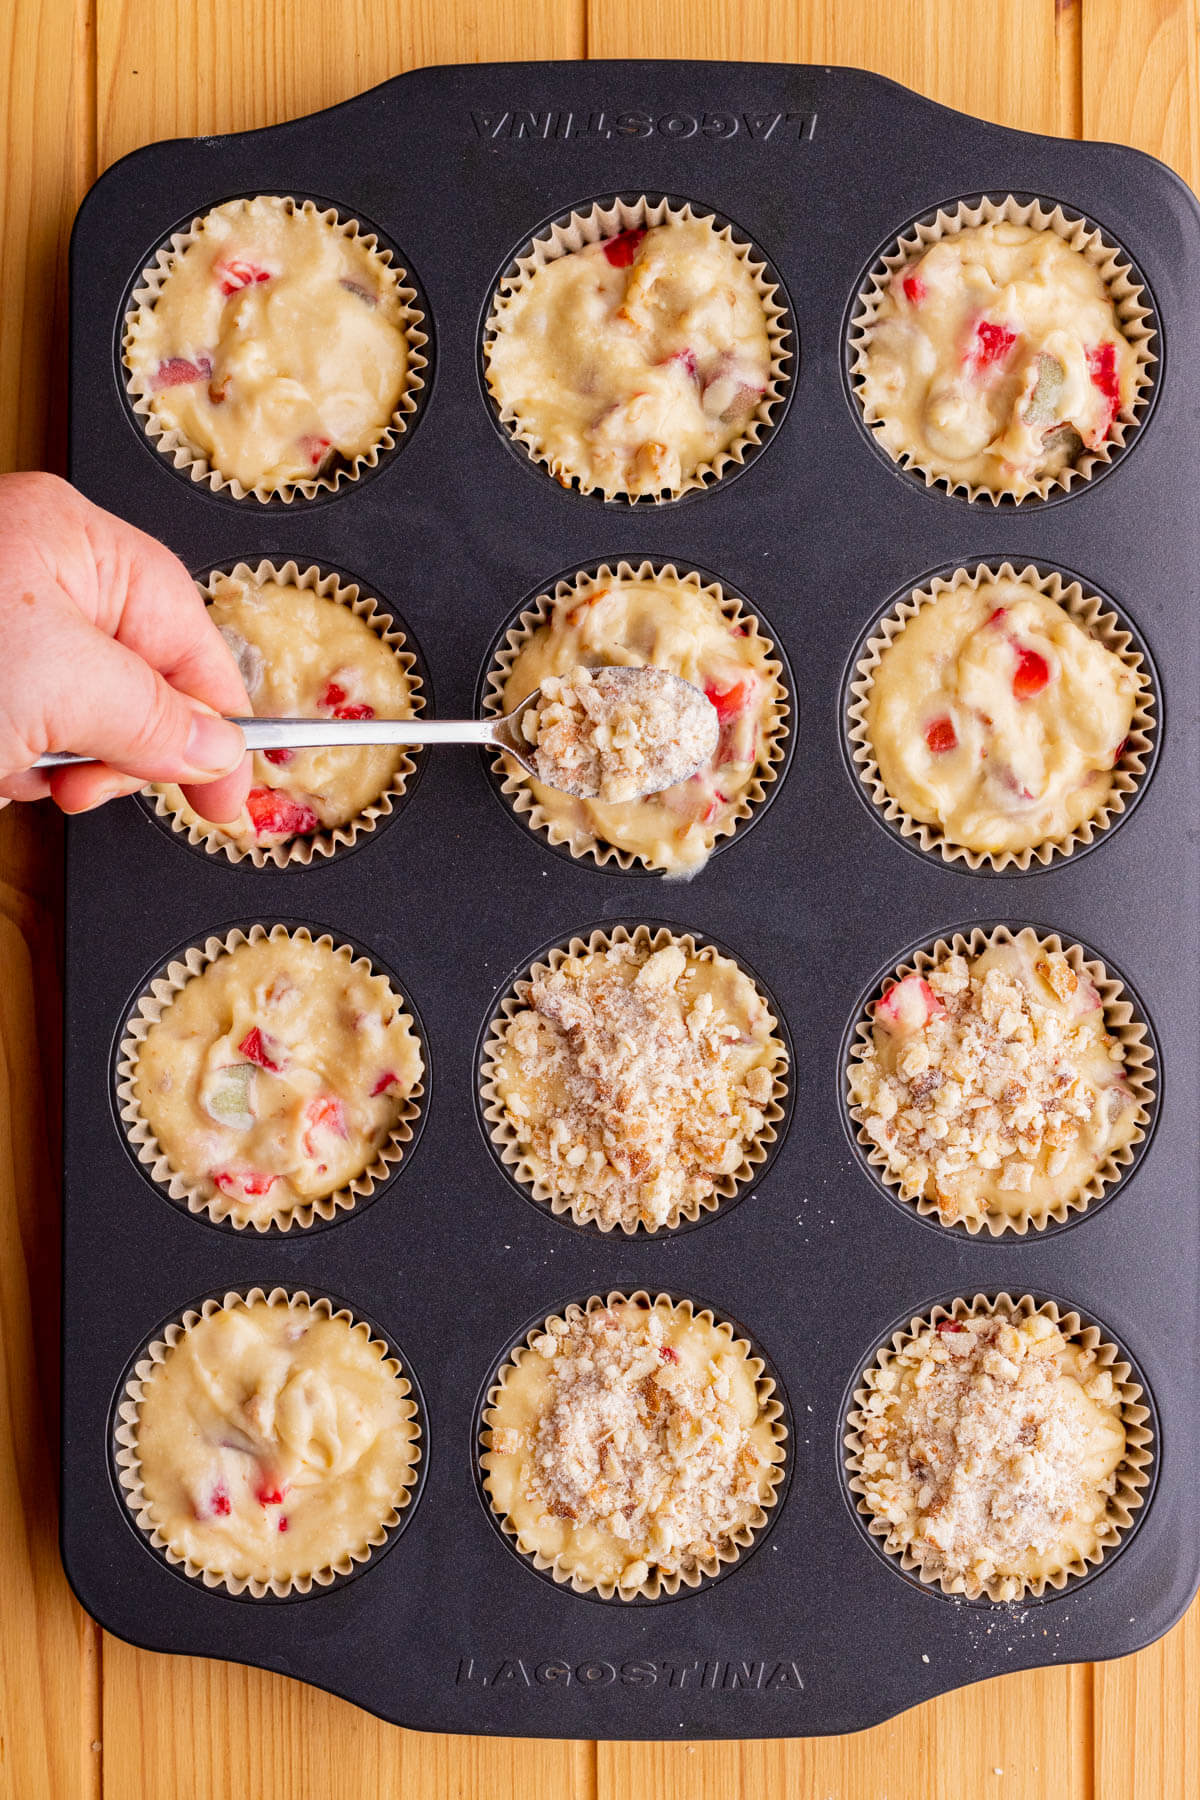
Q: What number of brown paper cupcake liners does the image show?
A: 12